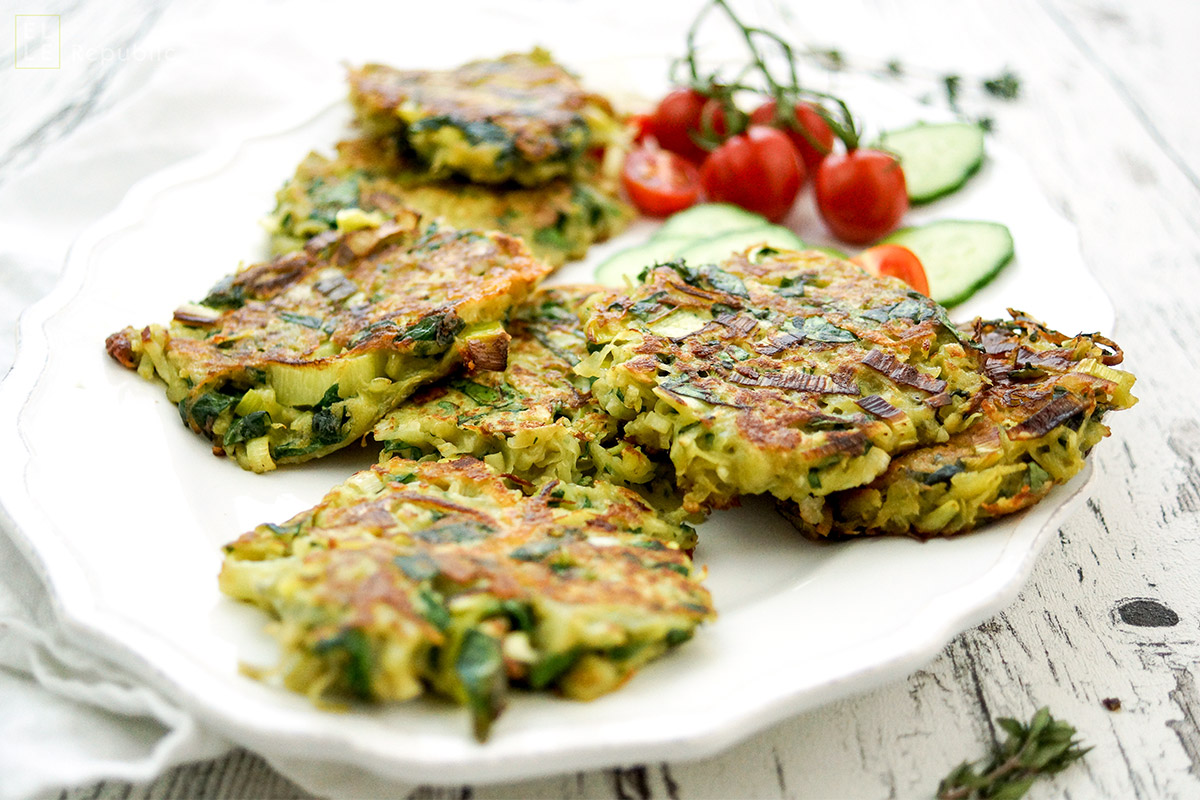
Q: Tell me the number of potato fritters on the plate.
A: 7